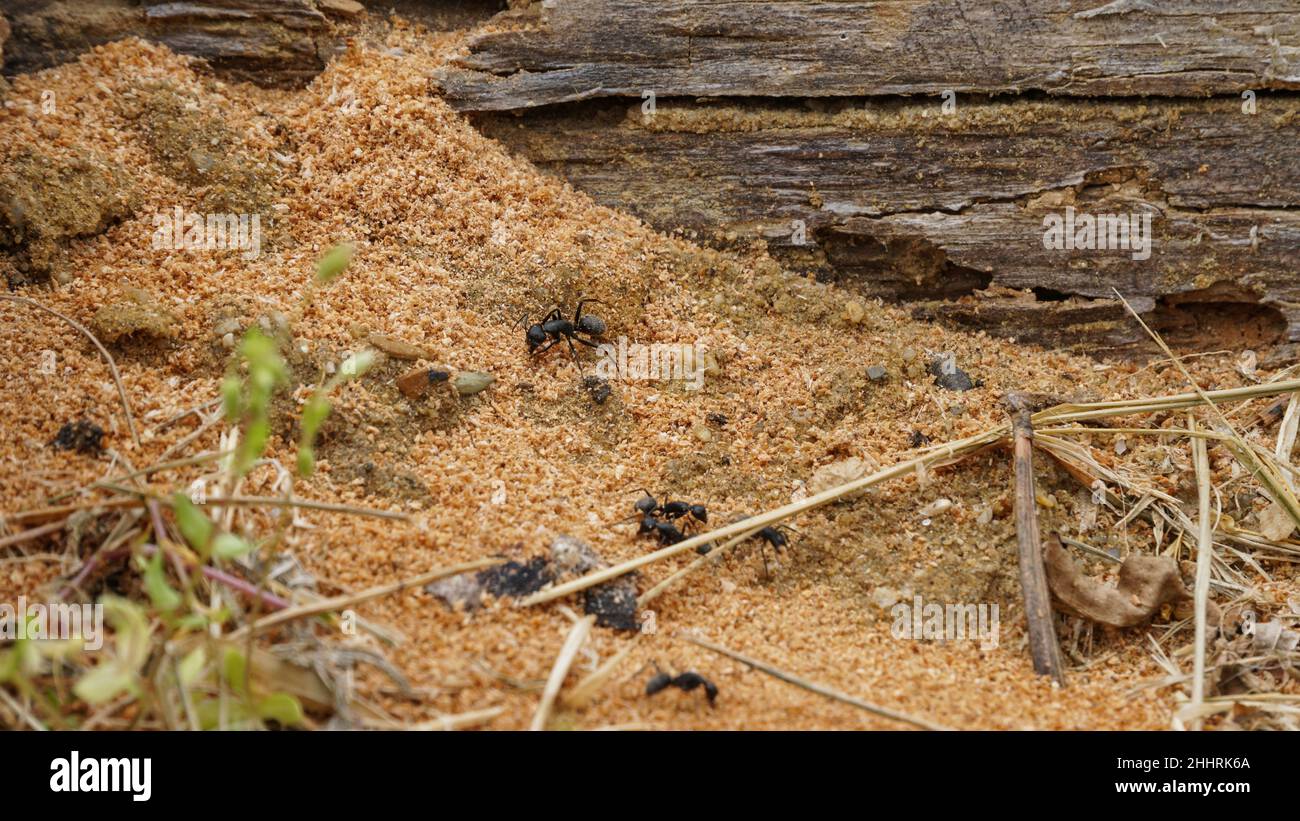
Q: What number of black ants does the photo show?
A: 5